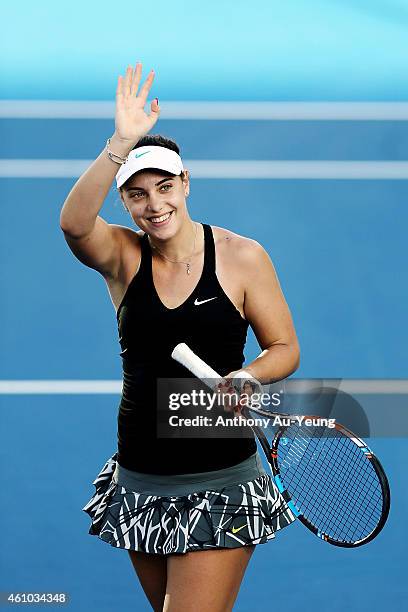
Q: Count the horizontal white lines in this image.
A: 3